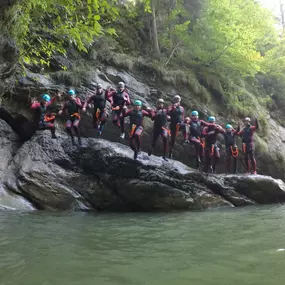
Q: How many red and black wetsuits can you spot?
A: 11